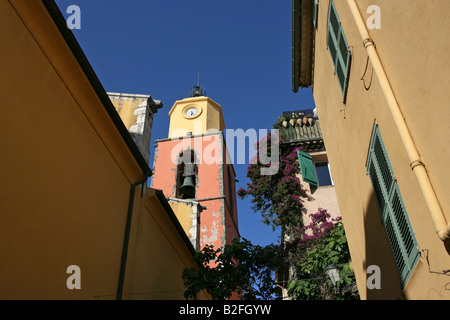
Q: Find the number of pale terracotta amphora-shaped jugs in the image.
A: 5